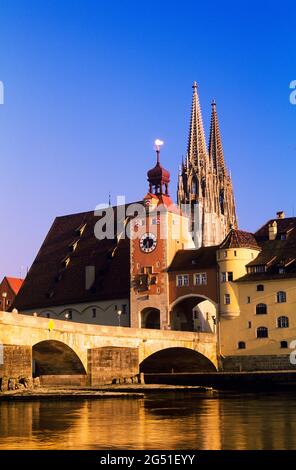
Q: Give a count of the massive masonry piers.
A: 2